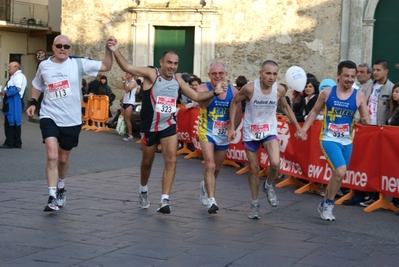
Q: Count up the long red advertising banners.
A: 1